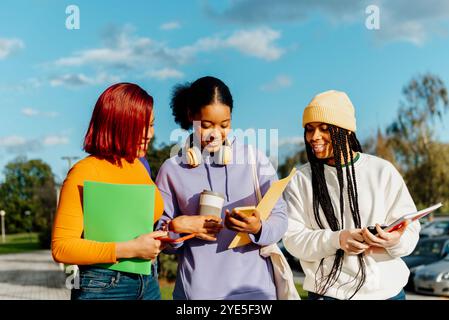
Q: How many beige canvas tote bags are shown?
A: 1